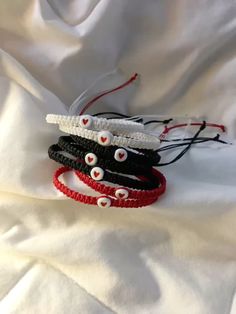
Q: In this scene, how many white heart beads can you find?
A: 7